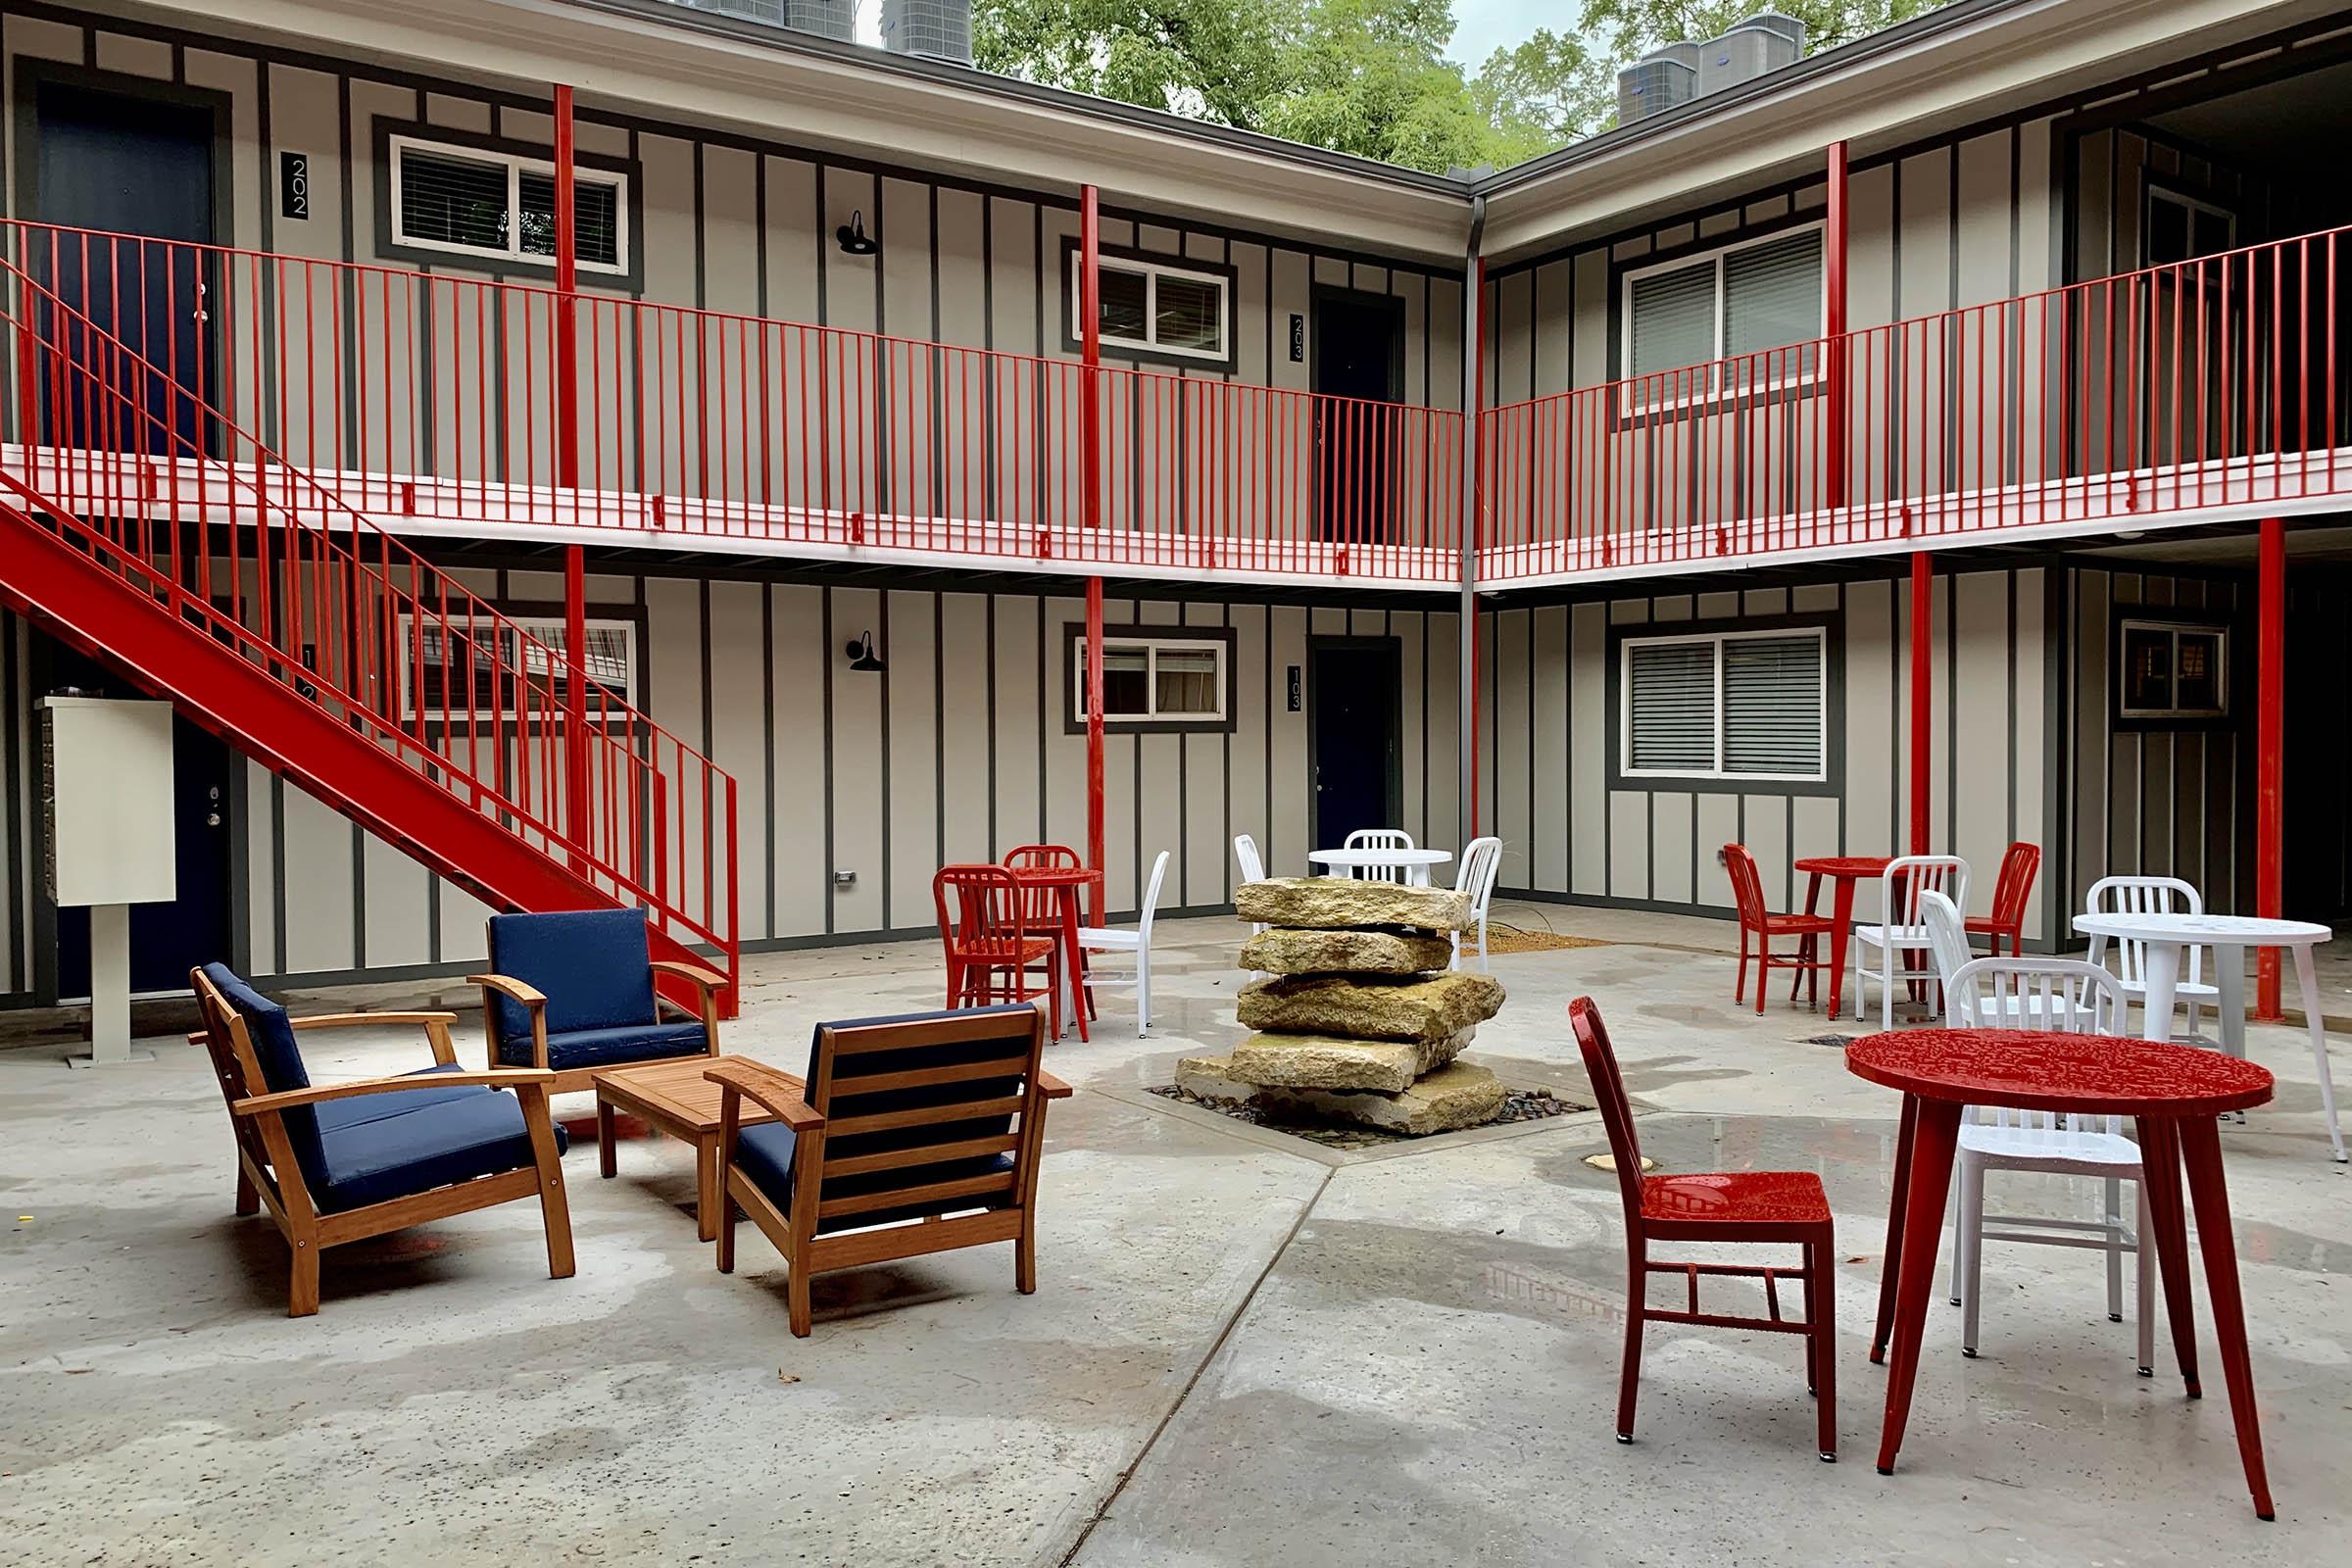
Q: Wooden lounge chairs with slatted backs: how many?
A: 3